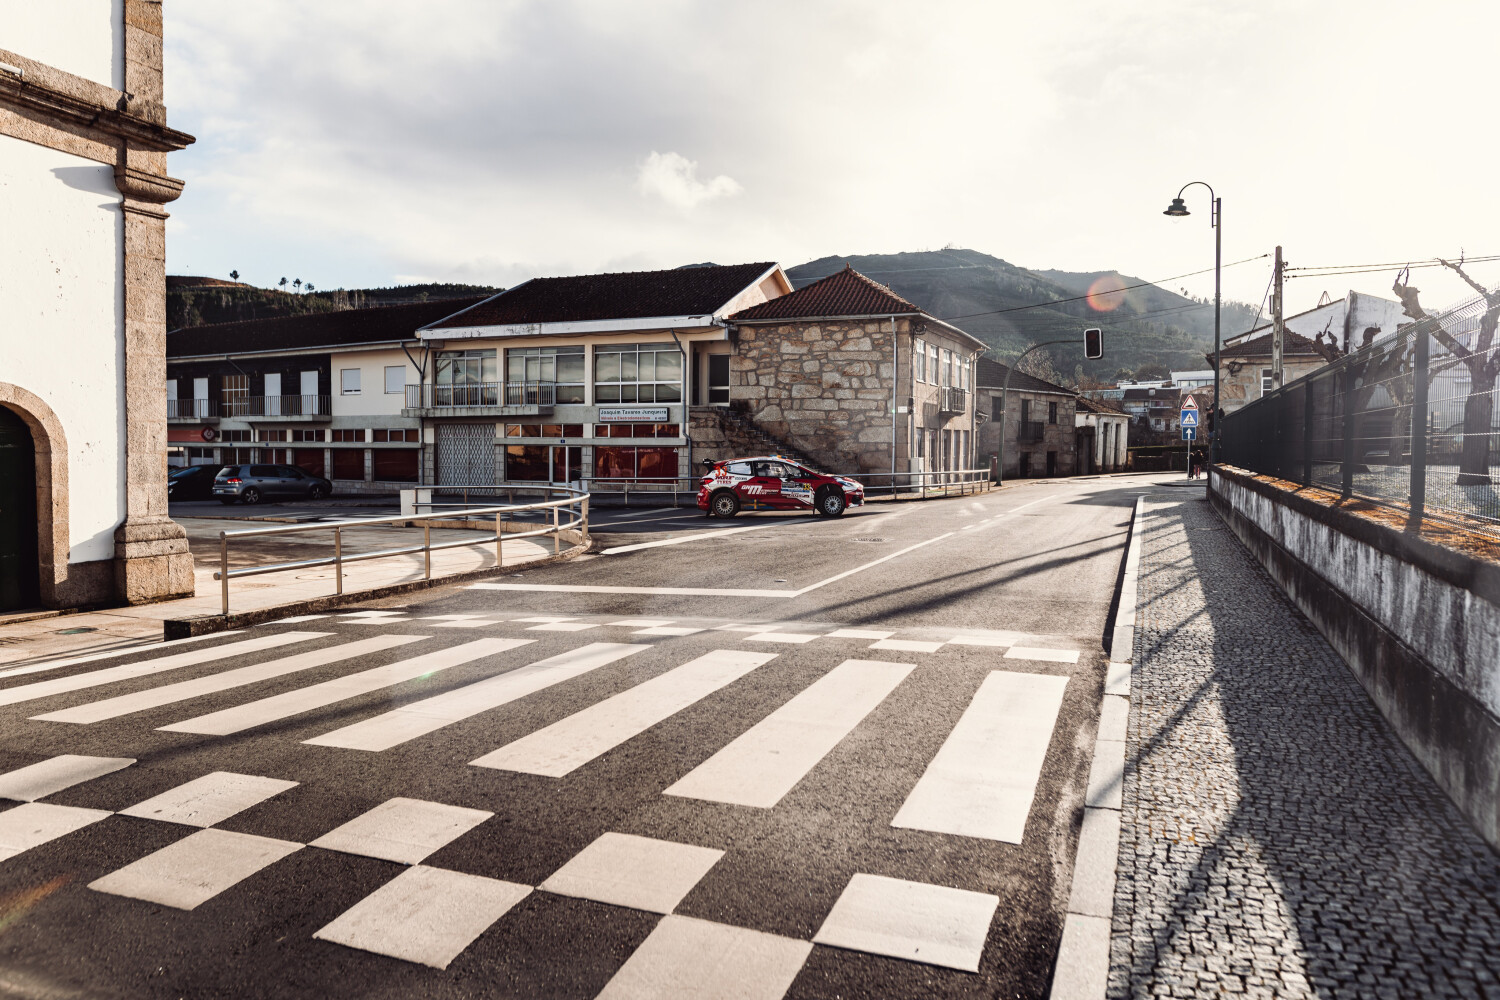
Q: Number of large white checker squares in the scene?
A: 9